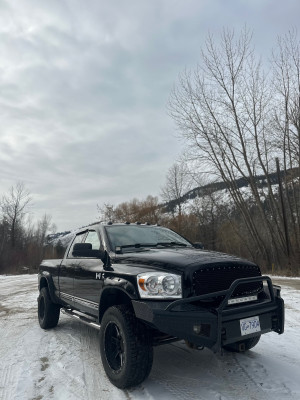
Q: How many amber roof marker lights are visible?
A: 5